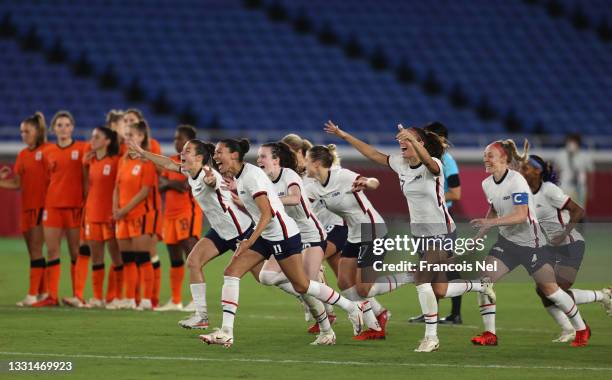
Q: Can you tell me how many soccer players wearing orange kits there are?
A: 7